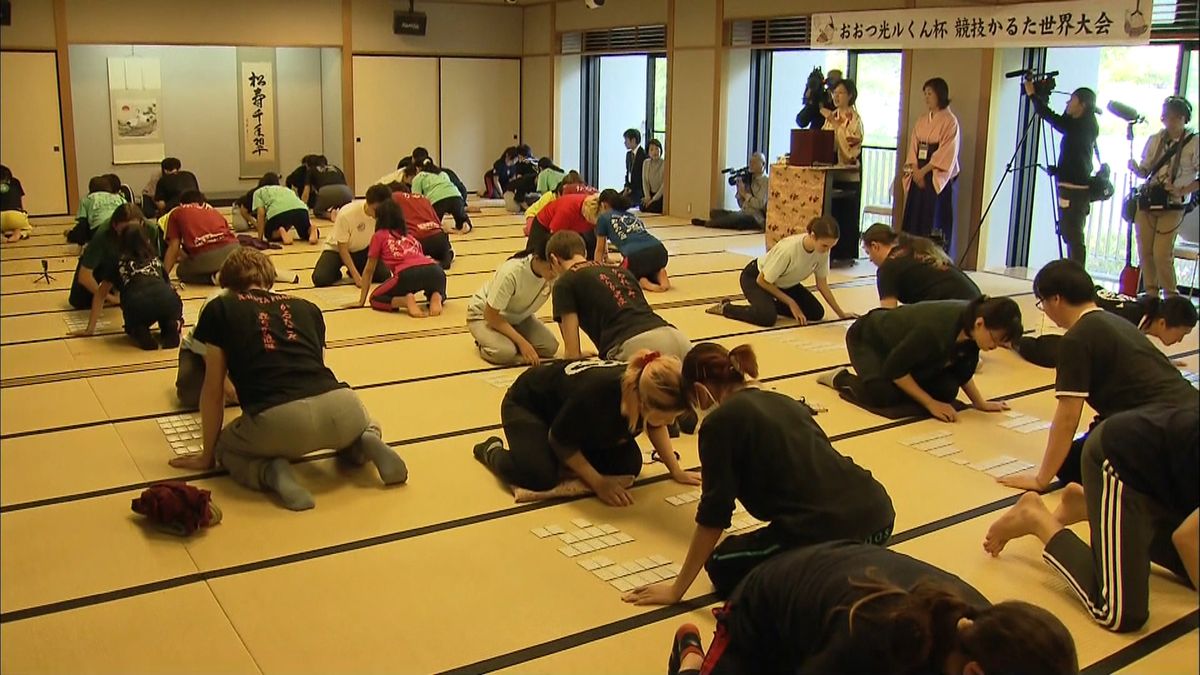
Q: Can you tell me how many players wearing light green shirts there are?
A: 4